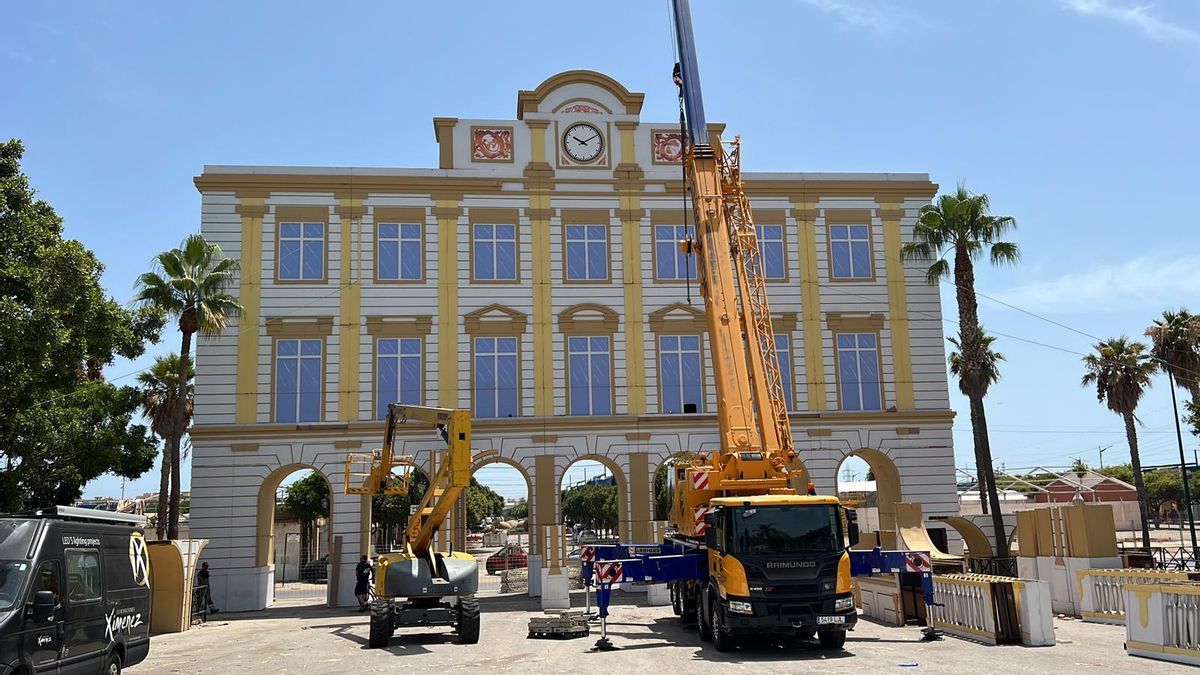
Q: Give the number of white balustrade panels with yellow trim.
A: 3